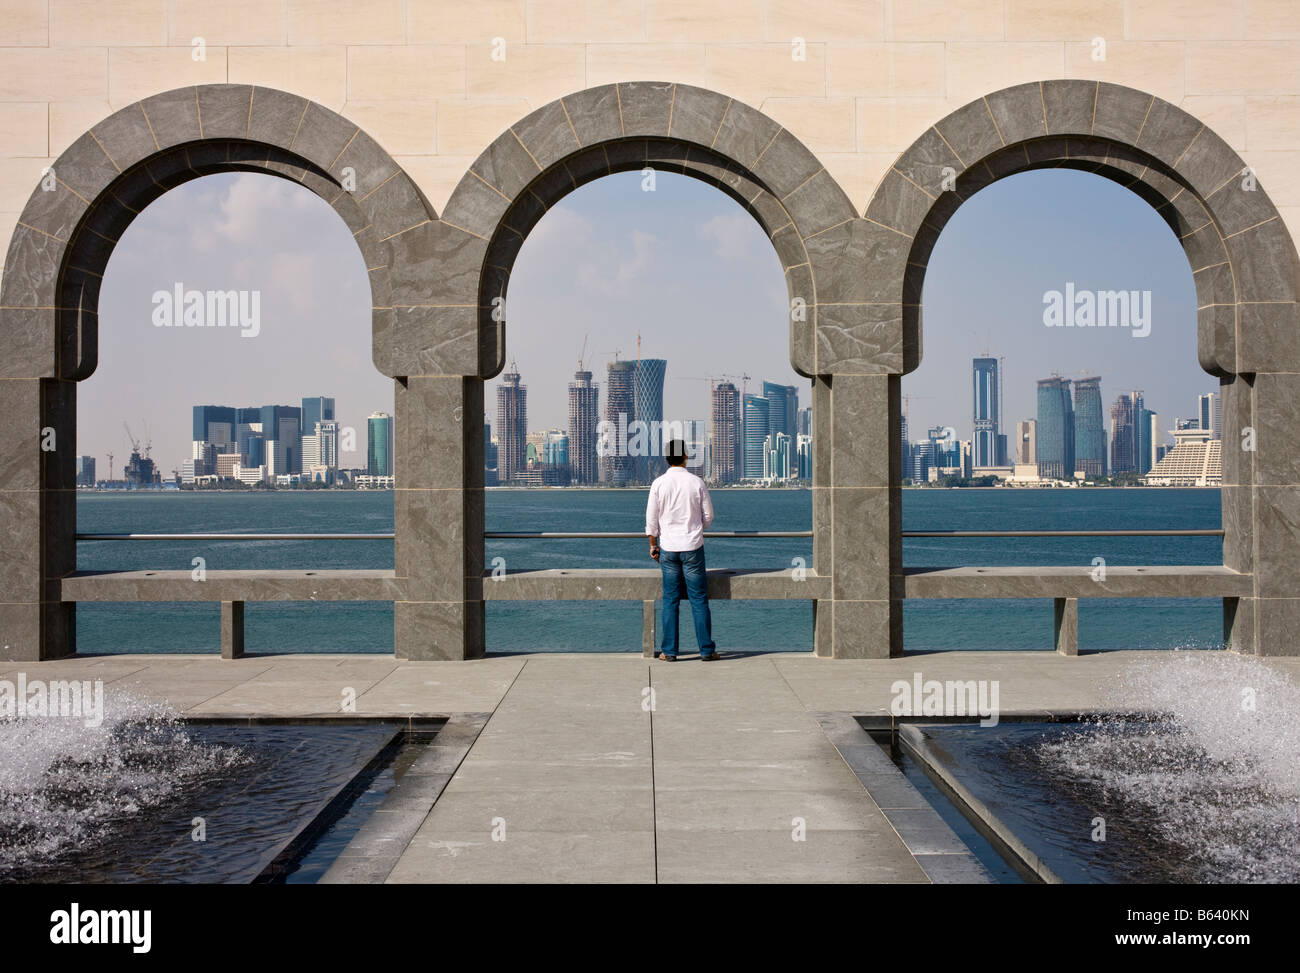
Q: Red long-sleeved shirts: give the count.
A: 0